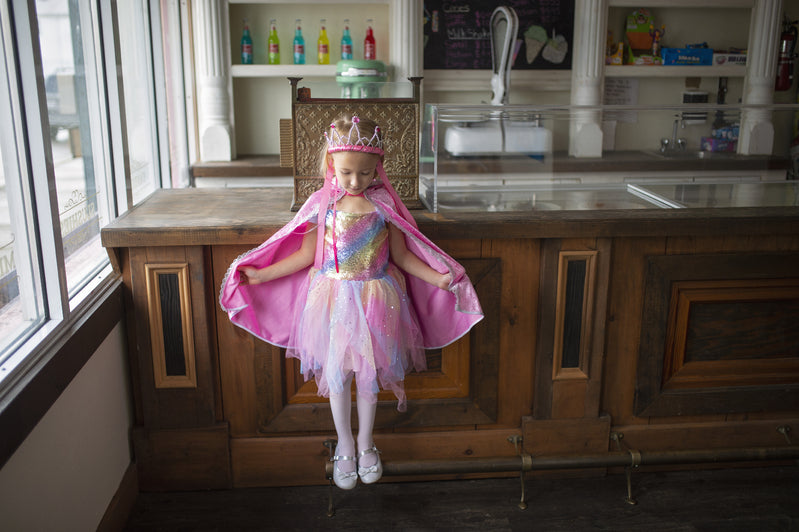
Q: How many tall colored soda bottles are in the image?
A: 6